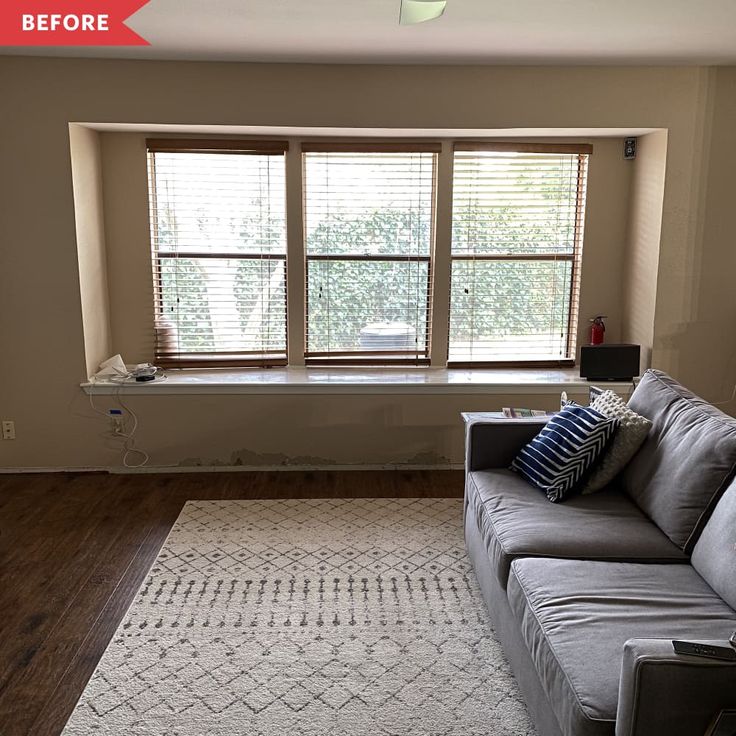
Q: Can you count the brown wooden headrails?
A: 3